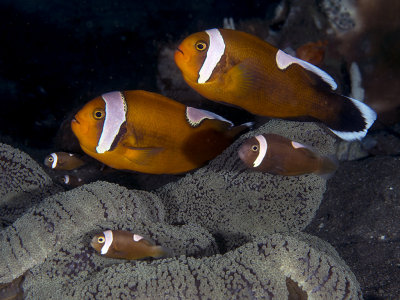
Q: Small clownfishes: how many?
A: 4